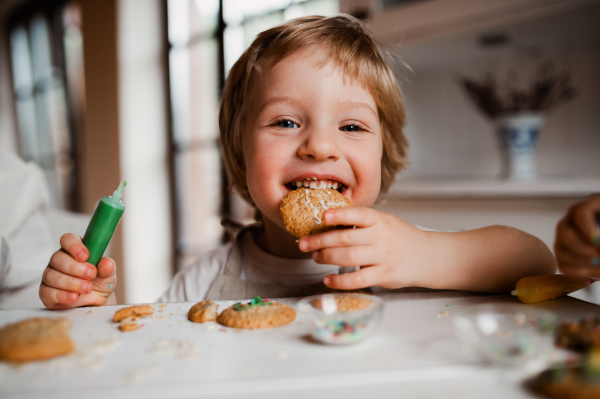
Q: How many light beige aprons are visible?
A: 1